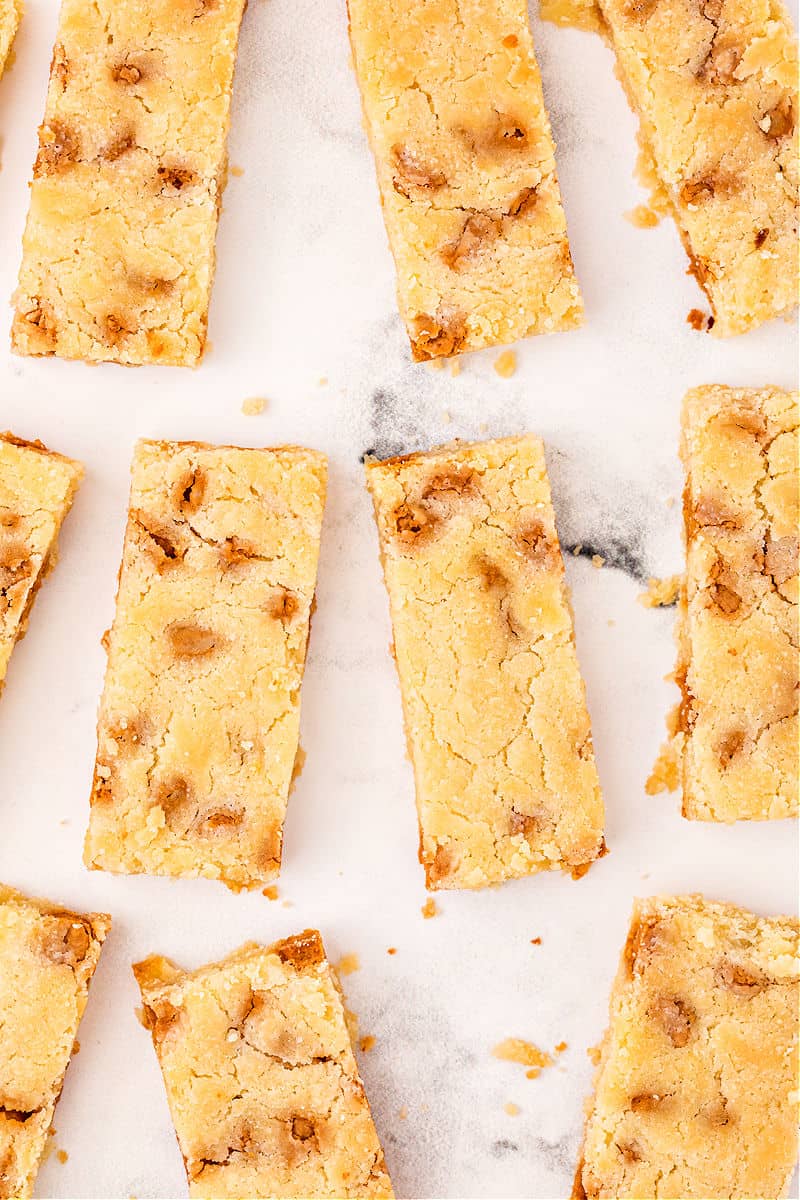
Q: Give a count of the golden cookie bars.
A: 11